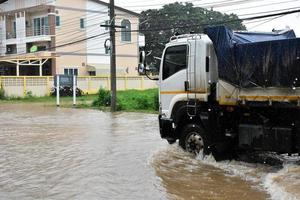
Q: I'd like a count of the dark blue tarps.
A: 1